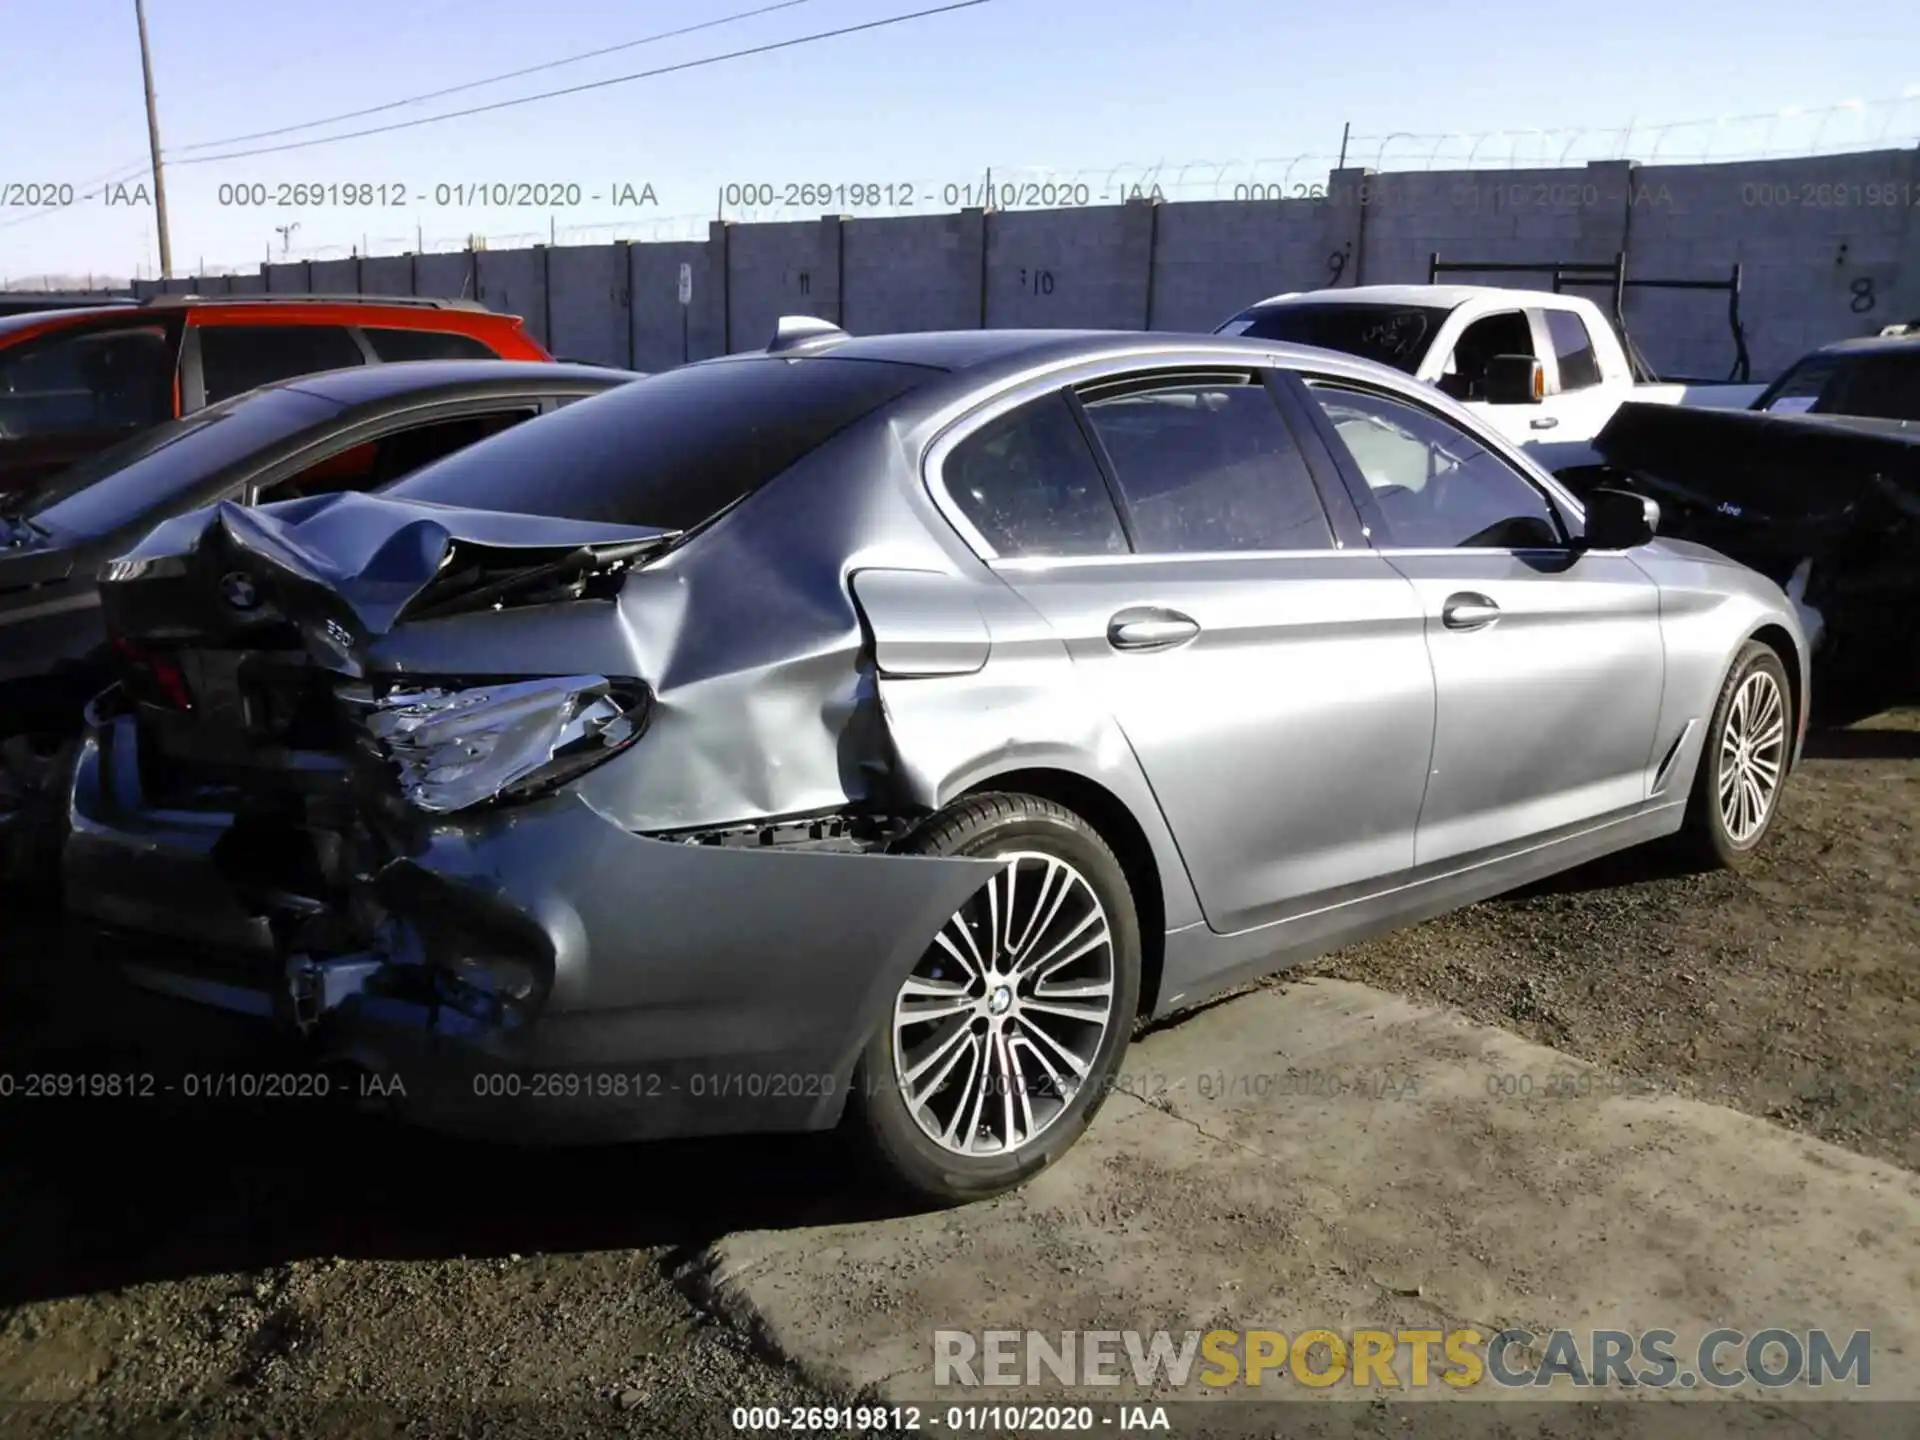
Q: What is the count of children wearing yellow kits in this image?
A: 0